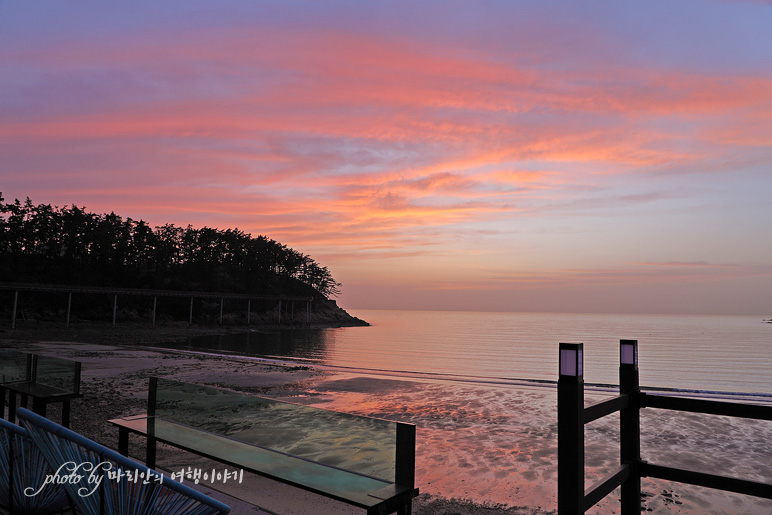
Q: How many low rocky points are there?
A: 1